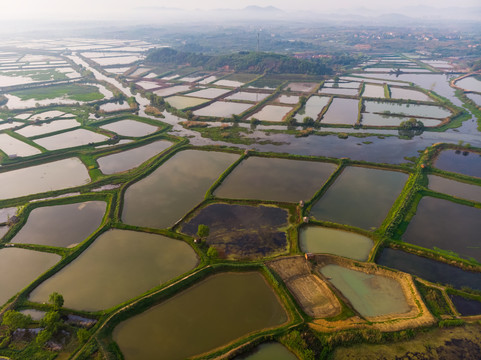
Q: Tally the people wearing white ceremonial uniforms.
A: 0